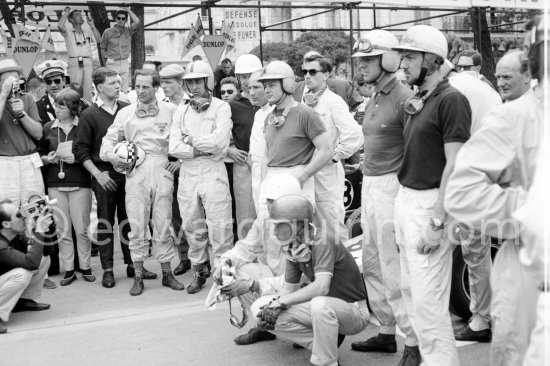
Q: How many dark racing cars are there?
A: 1